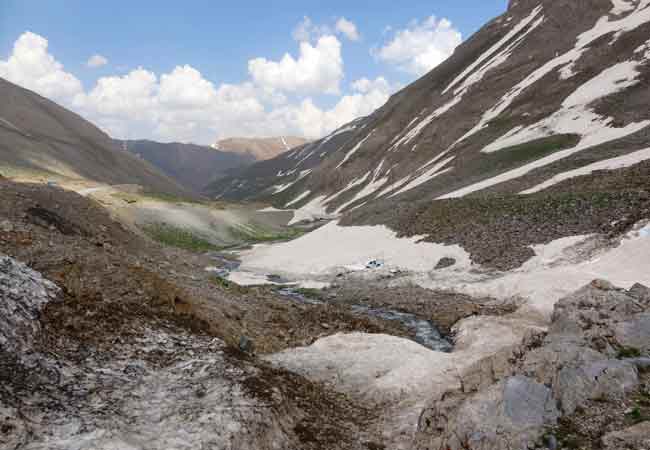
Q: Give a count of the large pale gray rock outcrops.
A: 1